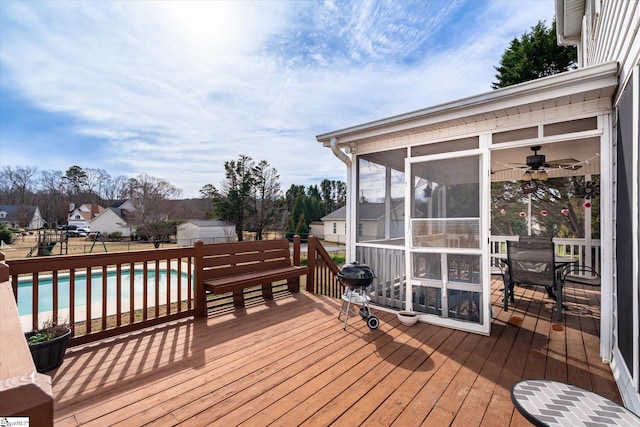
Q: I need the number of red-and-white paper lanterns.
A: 5